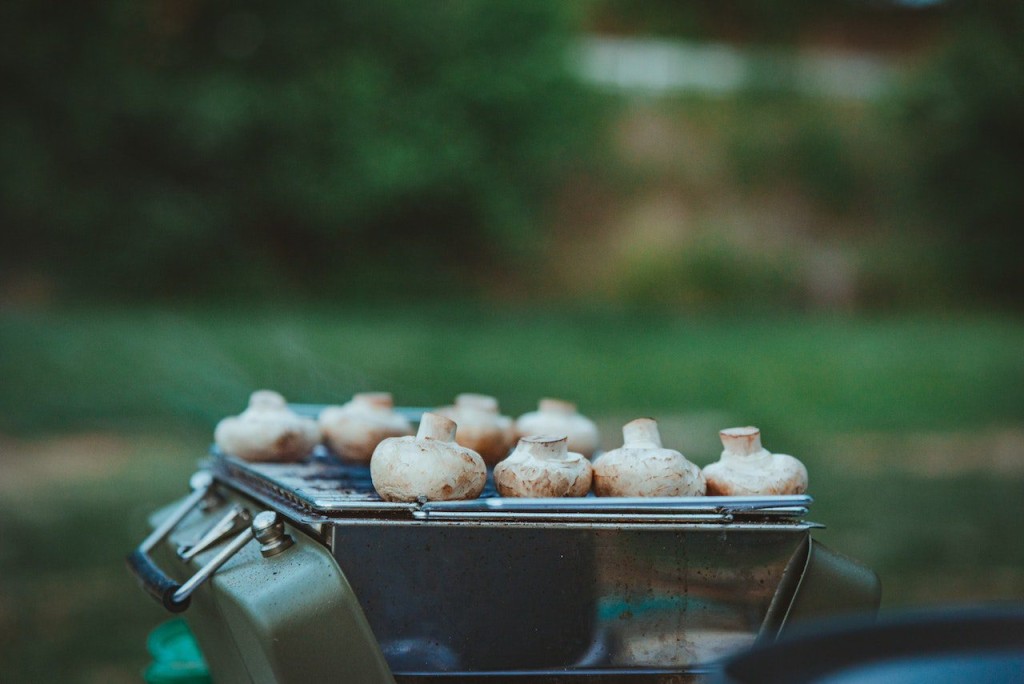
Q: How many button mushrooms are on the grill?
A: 8